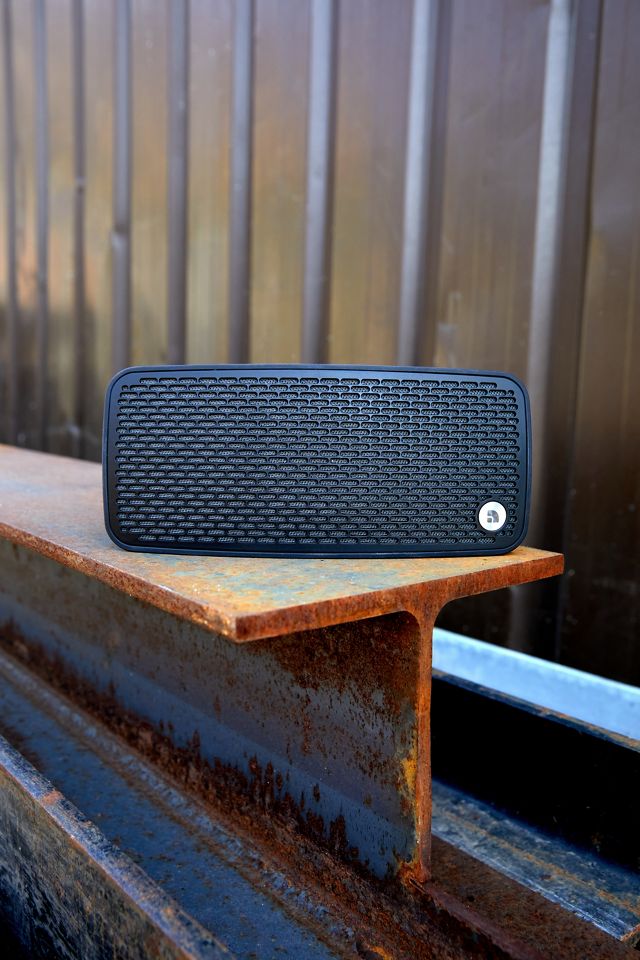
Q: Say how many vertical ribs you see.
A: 9